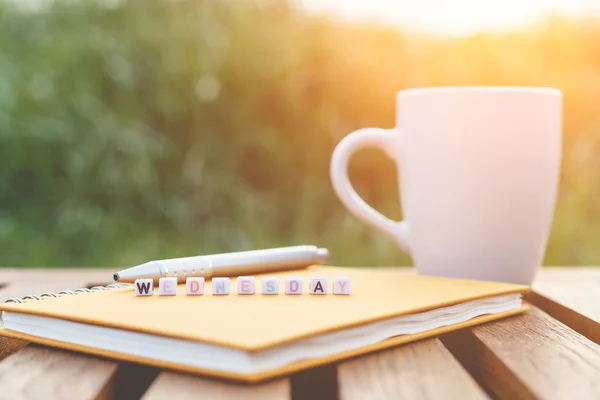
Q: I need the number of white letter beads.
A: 9